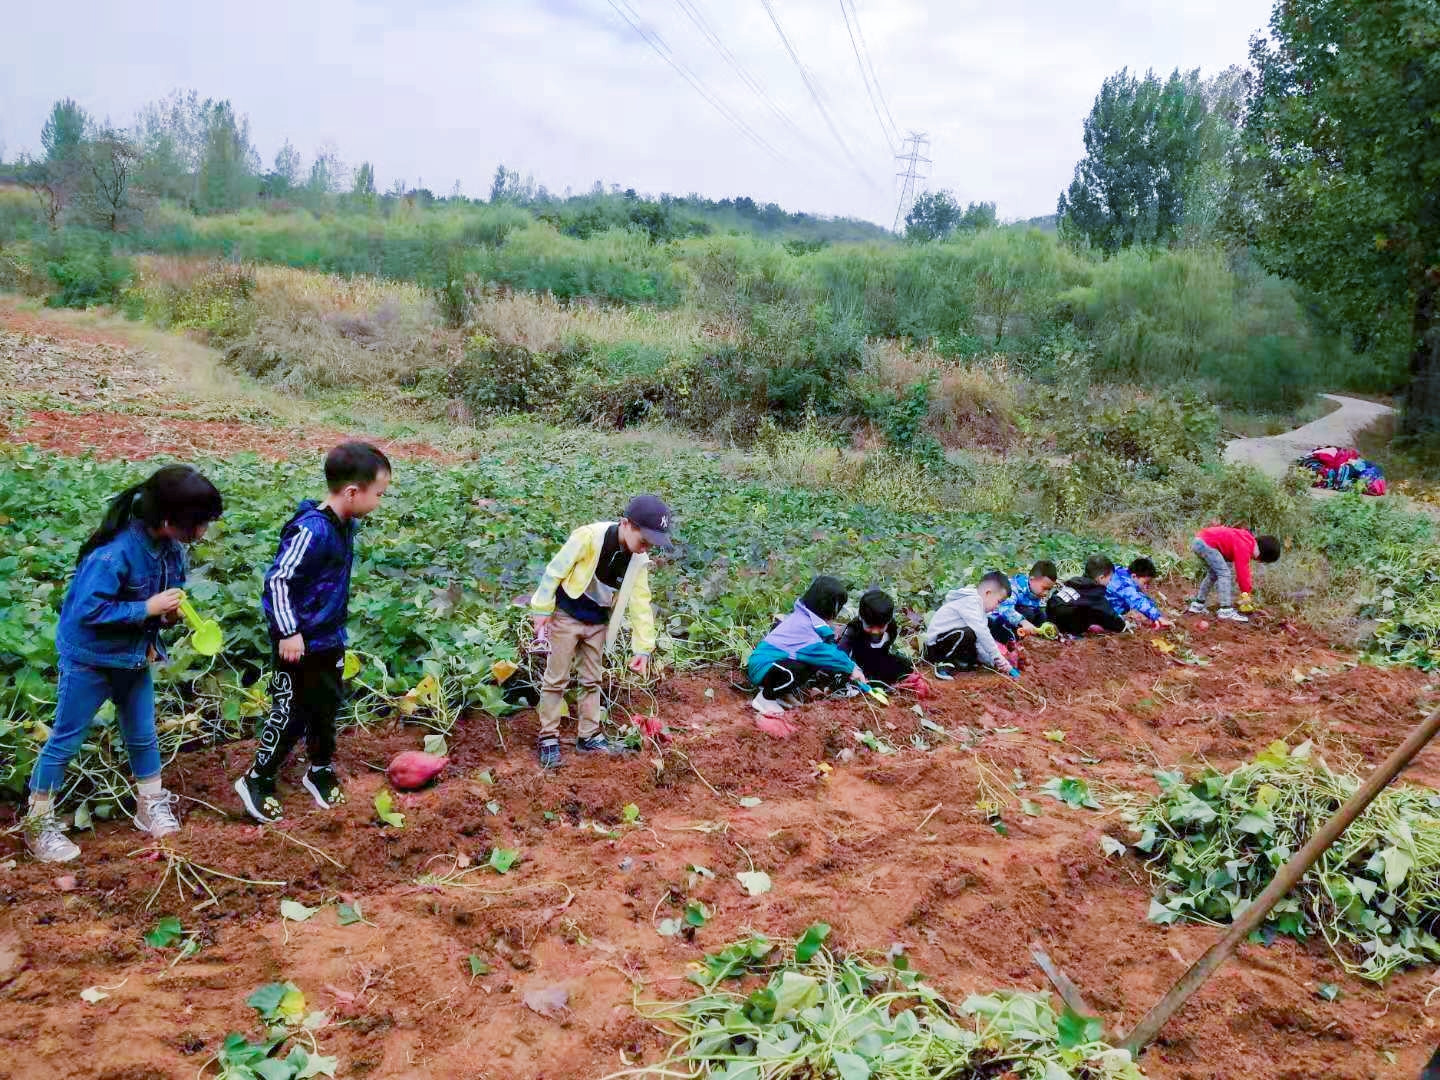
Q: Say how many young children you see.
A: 10